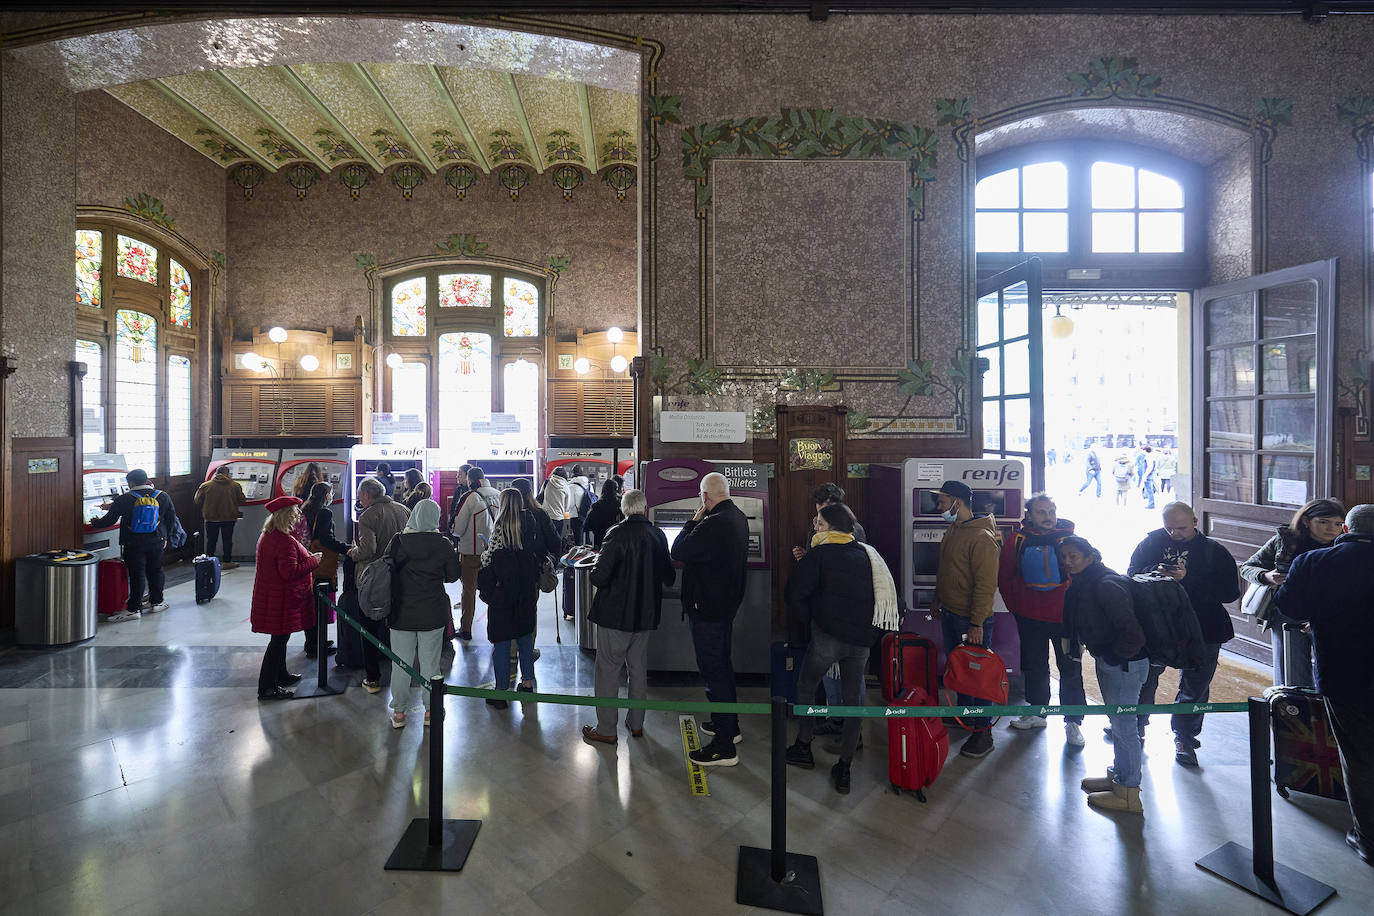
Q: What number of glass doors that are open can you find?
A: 2